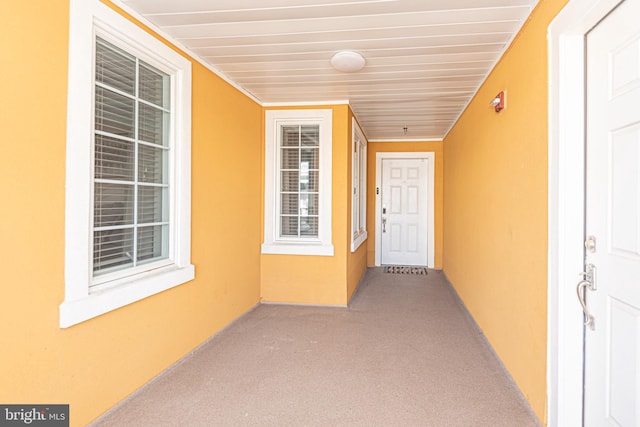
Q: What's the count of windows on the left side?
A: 3